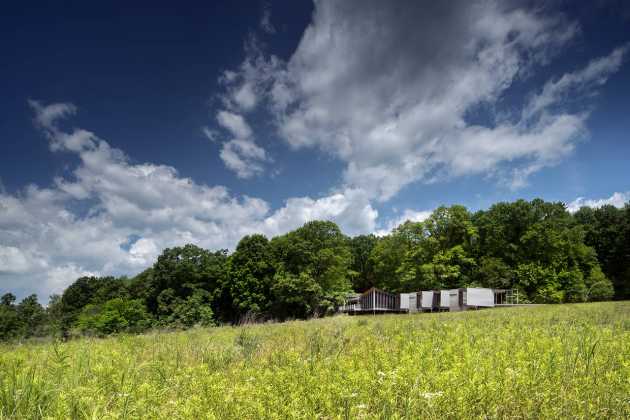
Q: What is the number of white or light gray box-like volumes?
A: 4